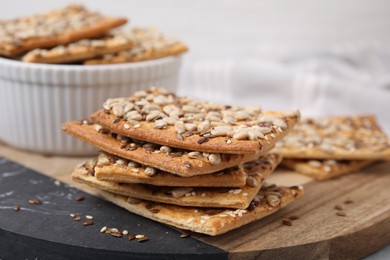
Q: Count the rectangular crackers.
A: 10